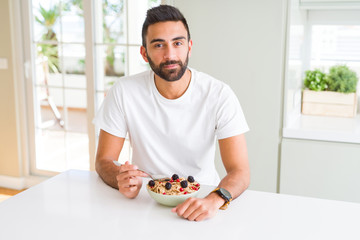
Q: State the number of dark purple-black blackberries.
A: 5